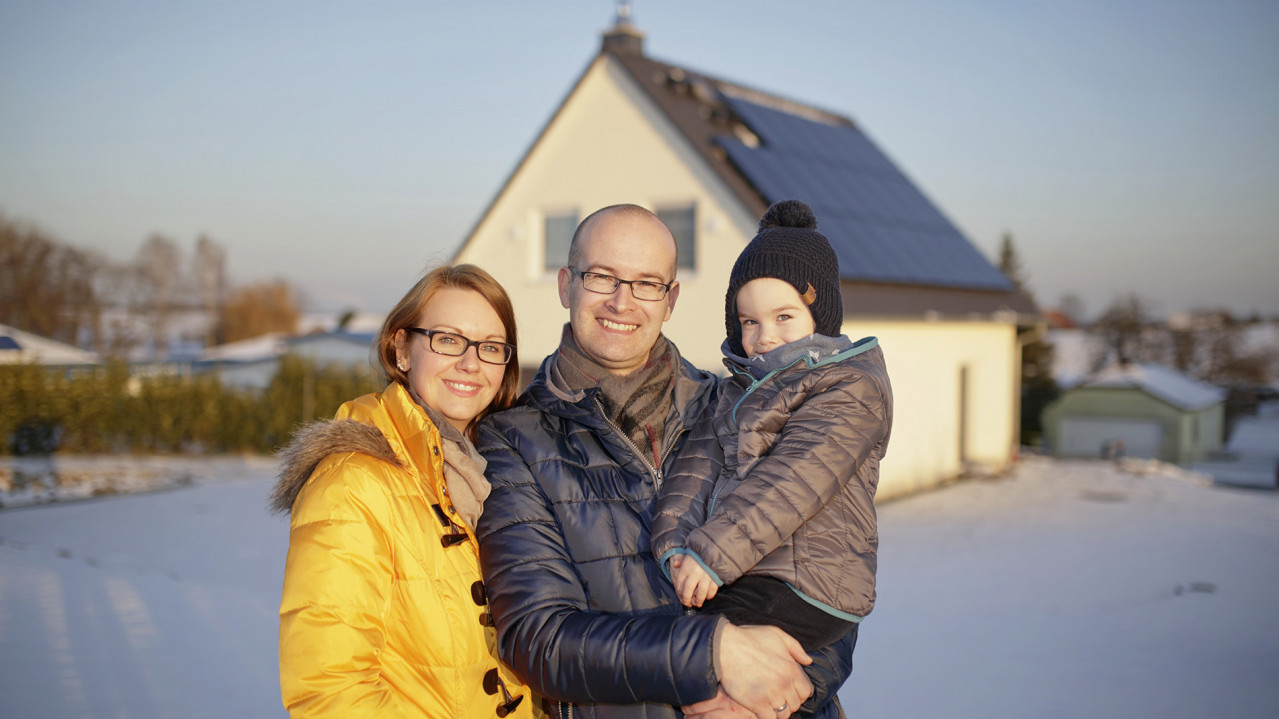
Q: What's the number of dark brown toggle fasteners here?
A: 3